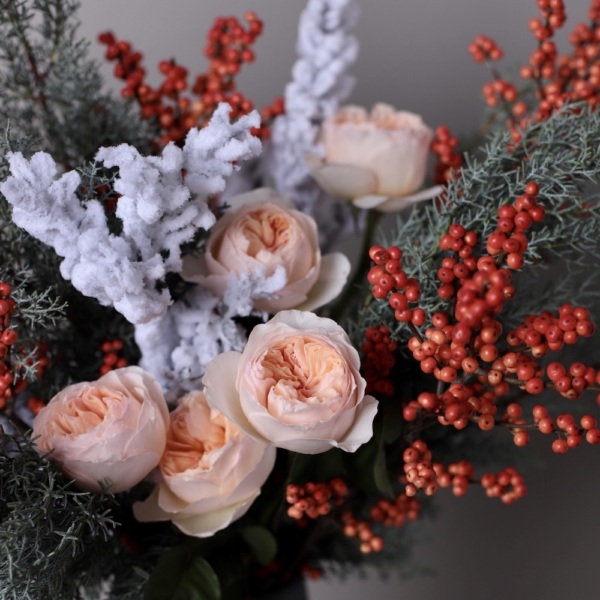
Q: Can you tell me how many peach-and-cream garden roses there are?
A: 5